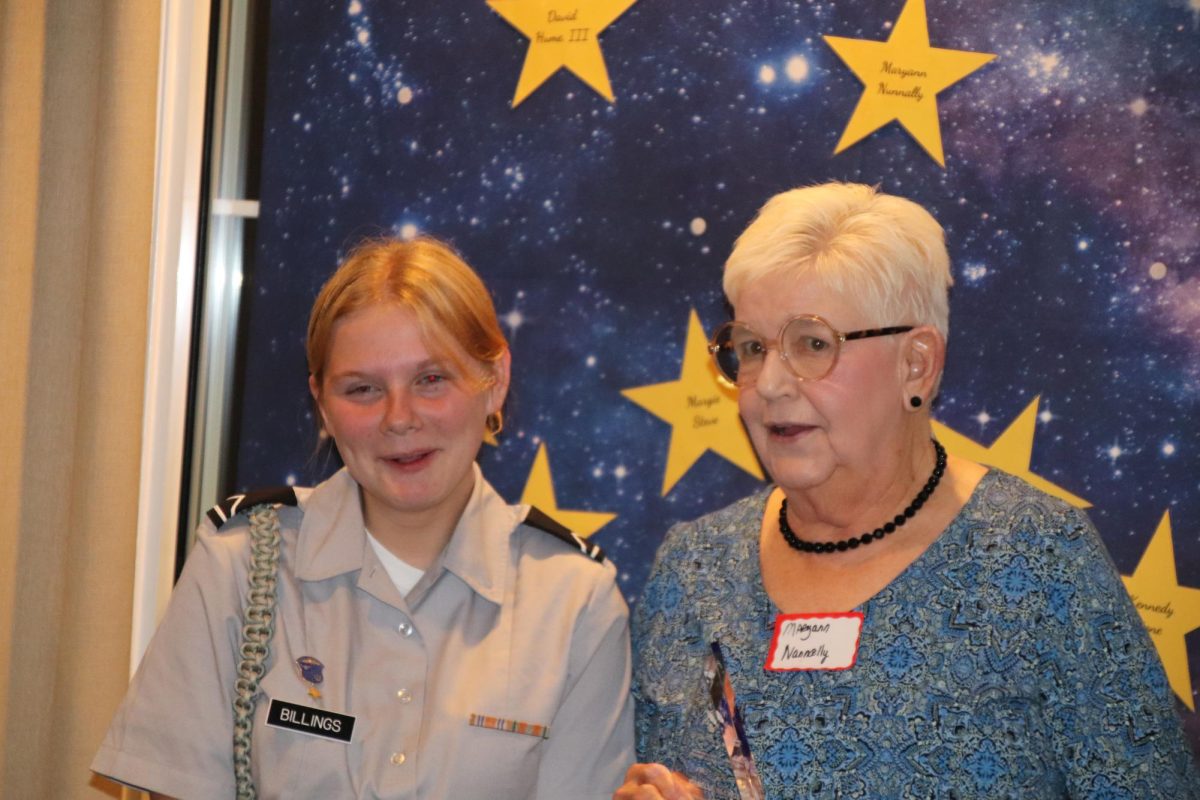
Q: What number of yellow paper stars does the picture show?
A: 7